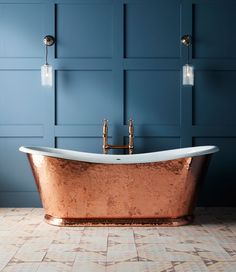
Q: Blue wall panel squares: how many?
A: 12